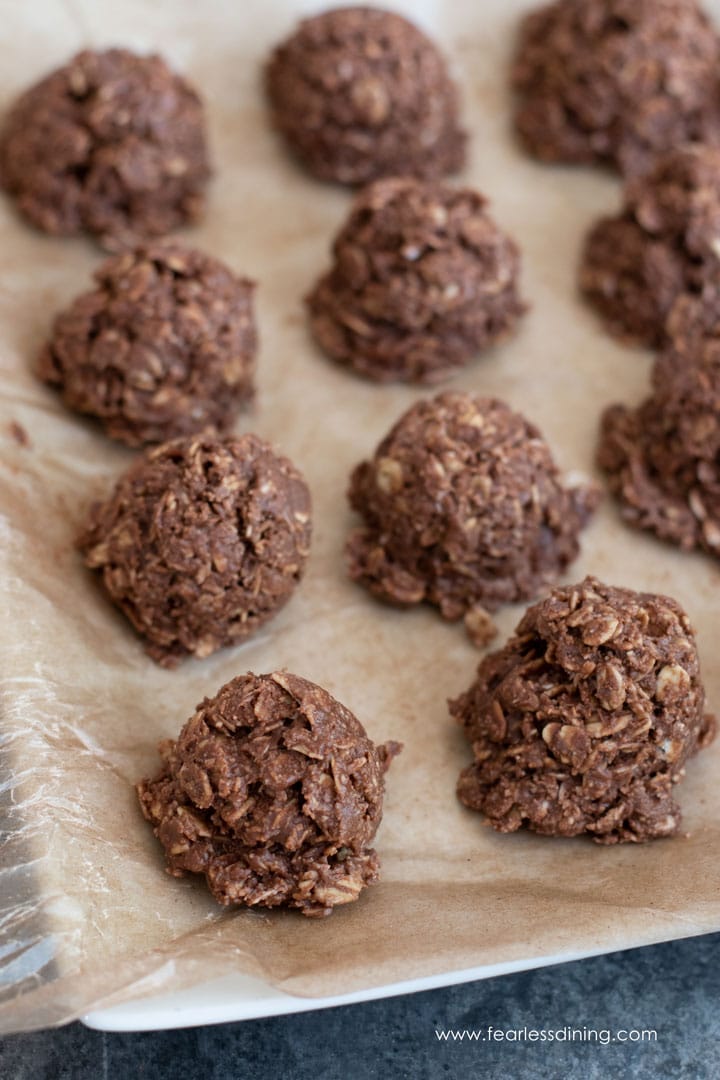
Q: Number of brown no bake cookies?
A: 11